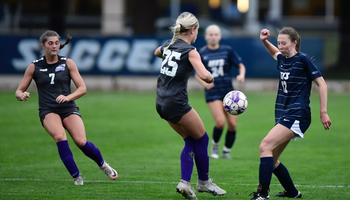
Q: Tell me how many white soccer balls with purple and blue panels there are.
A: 1